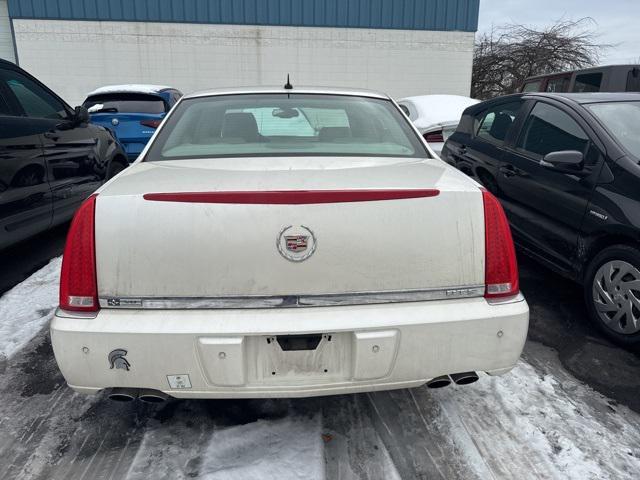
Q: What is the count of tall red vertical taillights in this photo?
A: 2